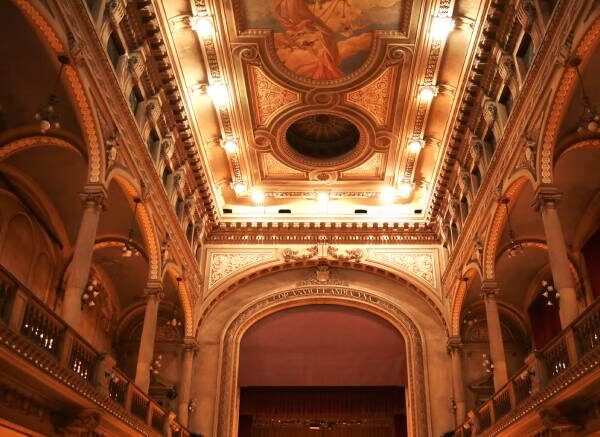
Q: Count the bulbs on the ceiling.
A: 11